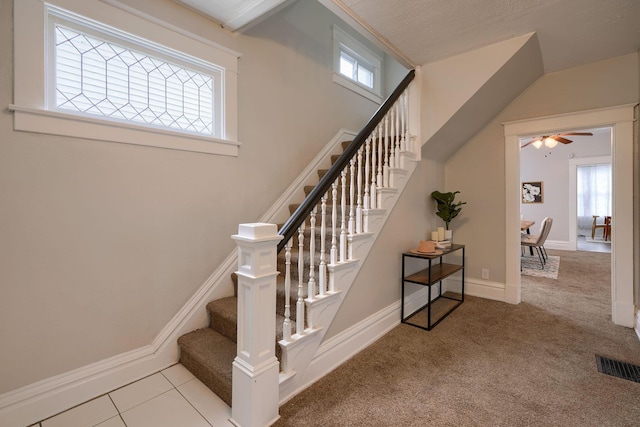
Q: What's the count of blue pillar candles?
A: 0